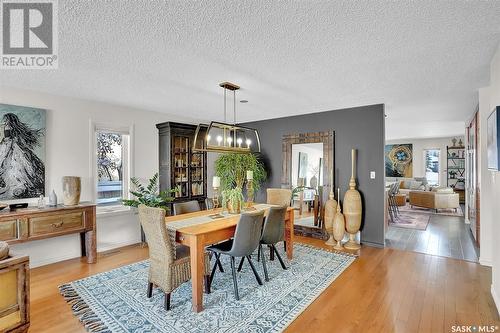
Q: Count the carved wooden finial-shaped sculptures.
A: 3